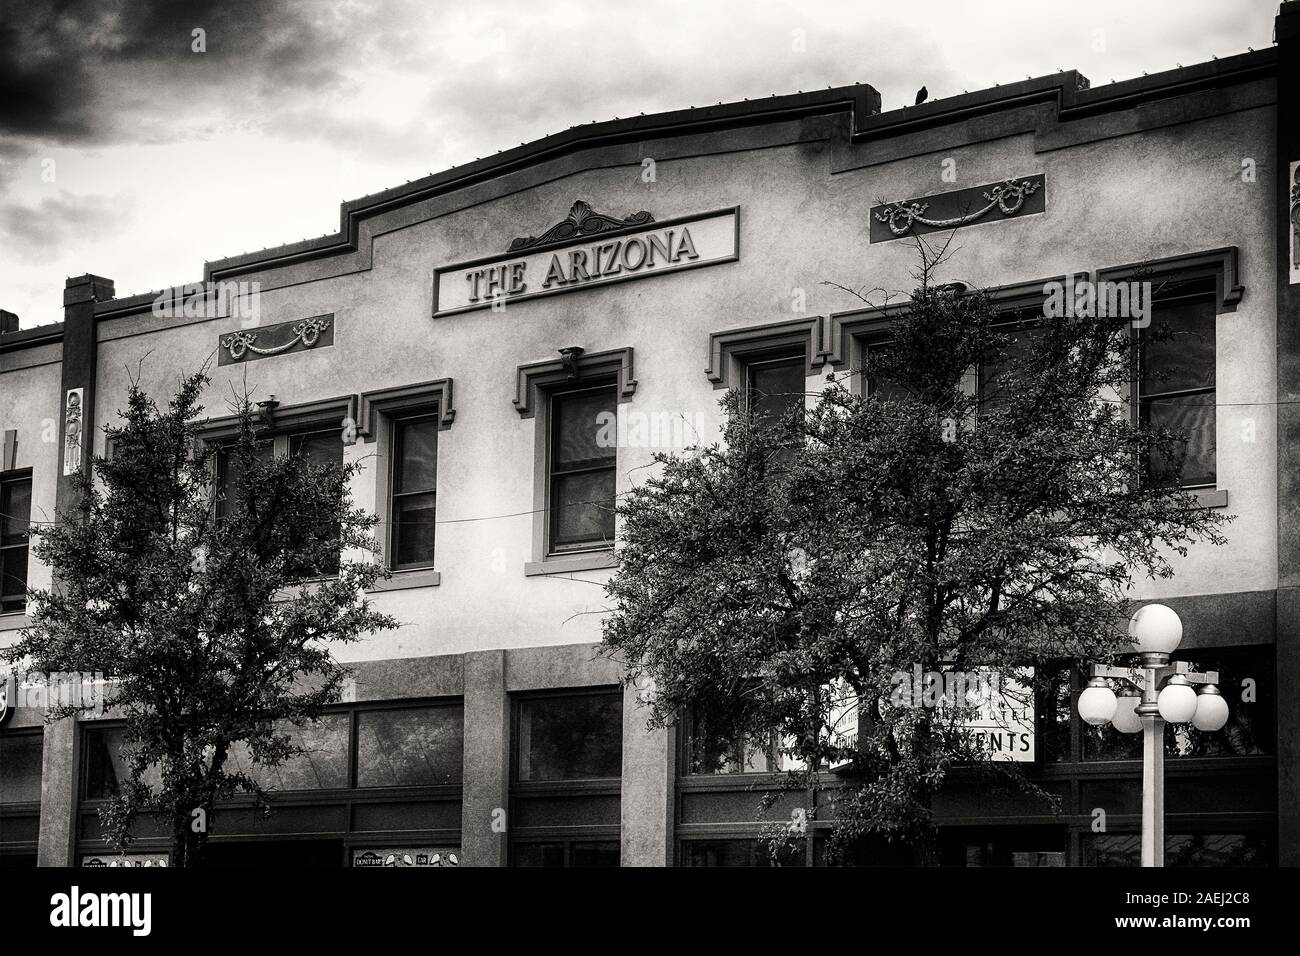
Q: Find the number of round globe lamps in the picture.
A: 5